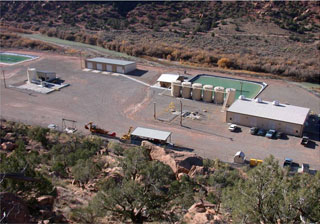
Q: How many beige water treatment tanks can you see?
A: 6